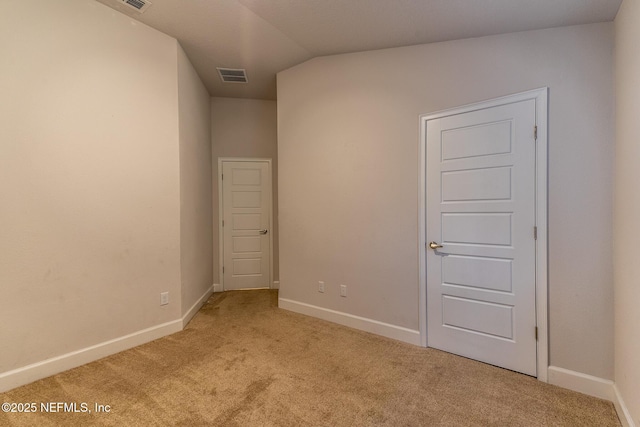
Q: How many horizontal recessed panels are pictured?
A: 10